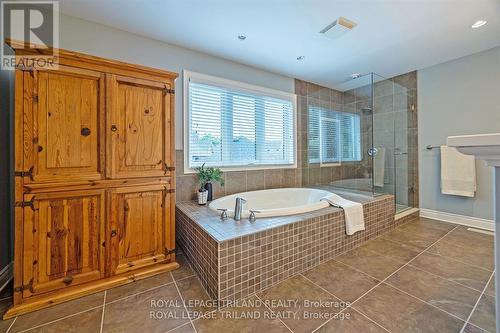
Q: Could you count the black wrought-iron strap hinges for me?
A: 8